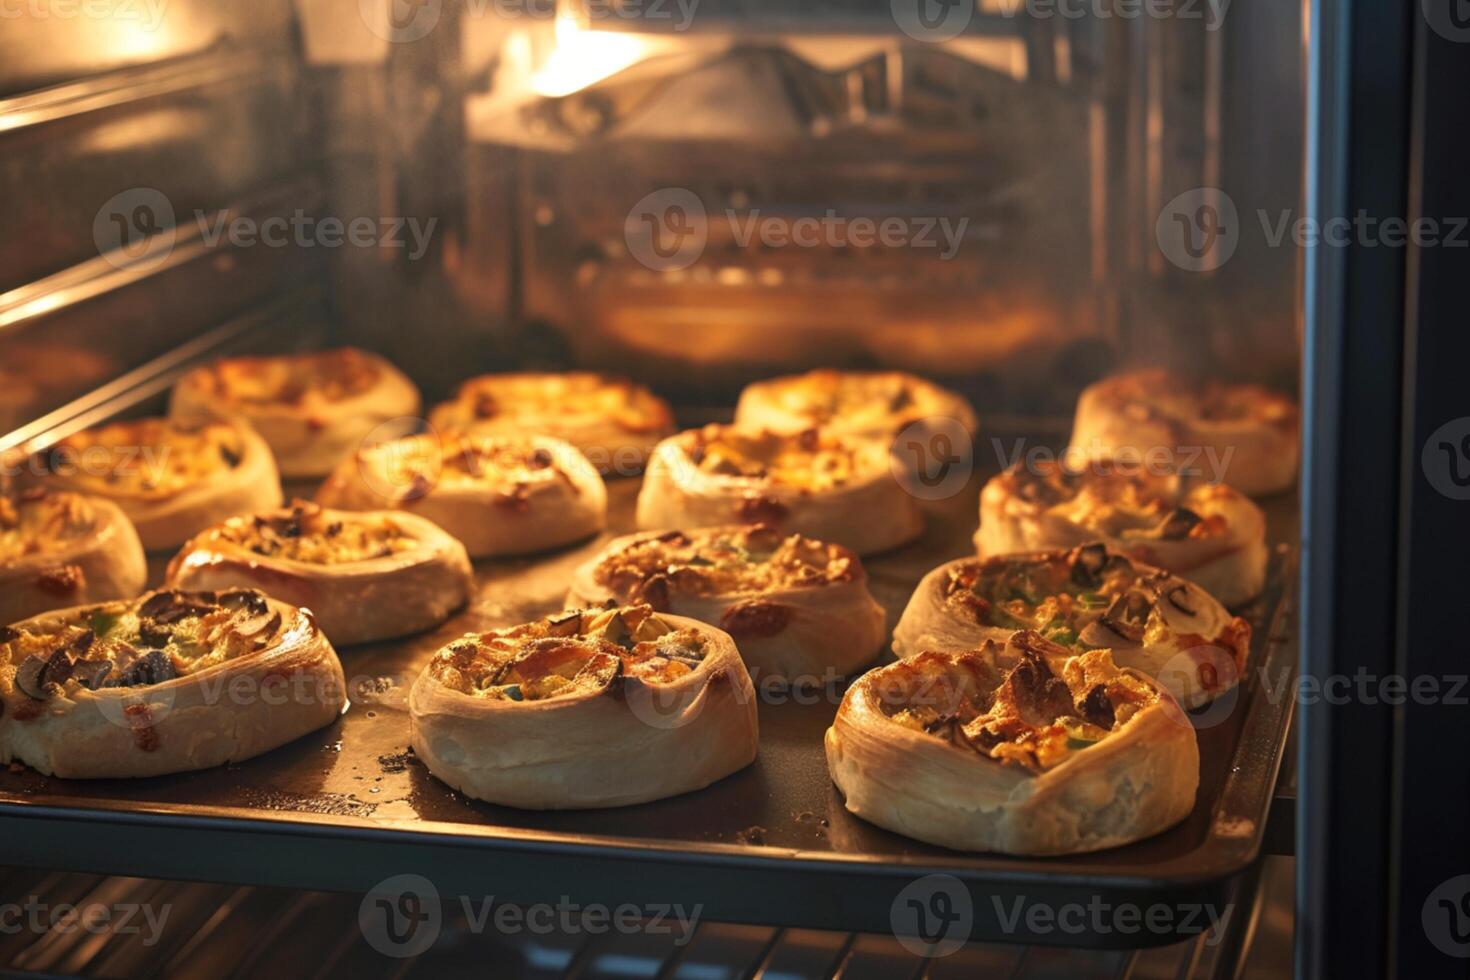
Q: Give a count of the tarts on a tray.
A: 15